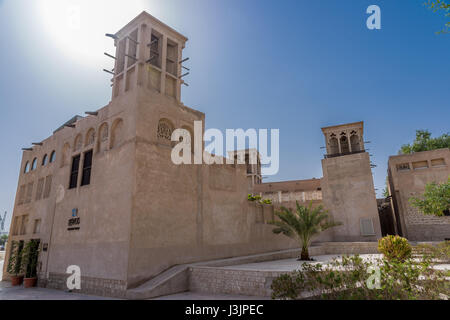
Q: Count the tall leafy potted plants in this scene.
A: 2